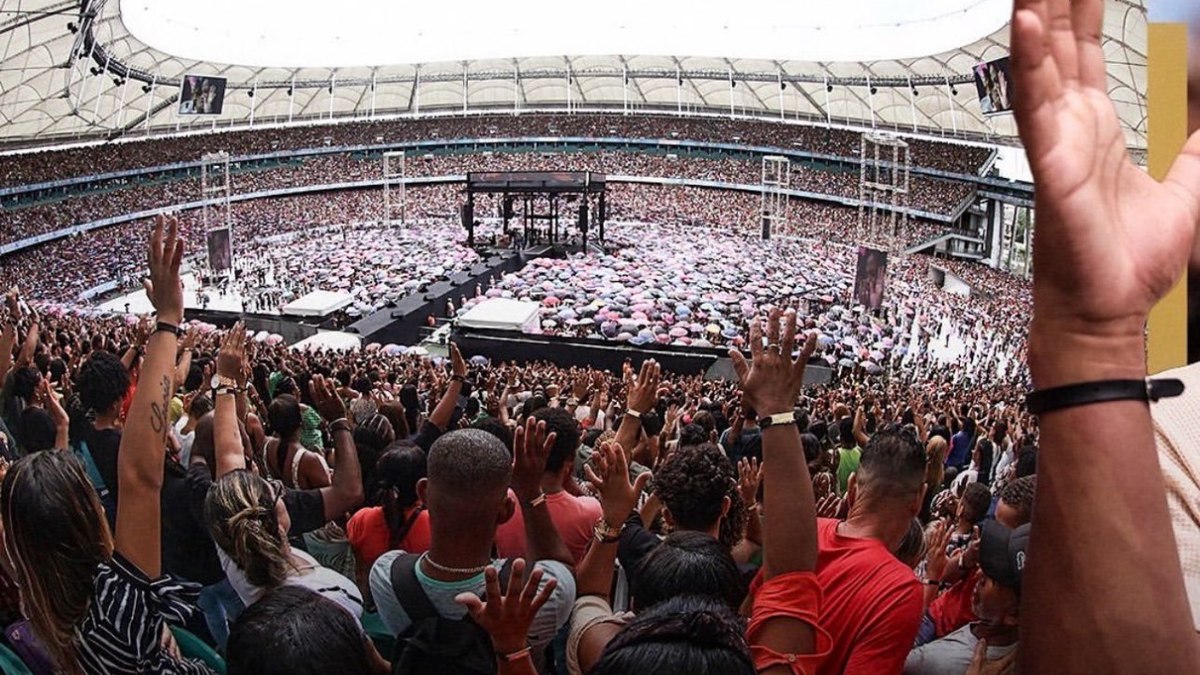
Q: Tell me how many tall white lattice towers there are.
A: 4